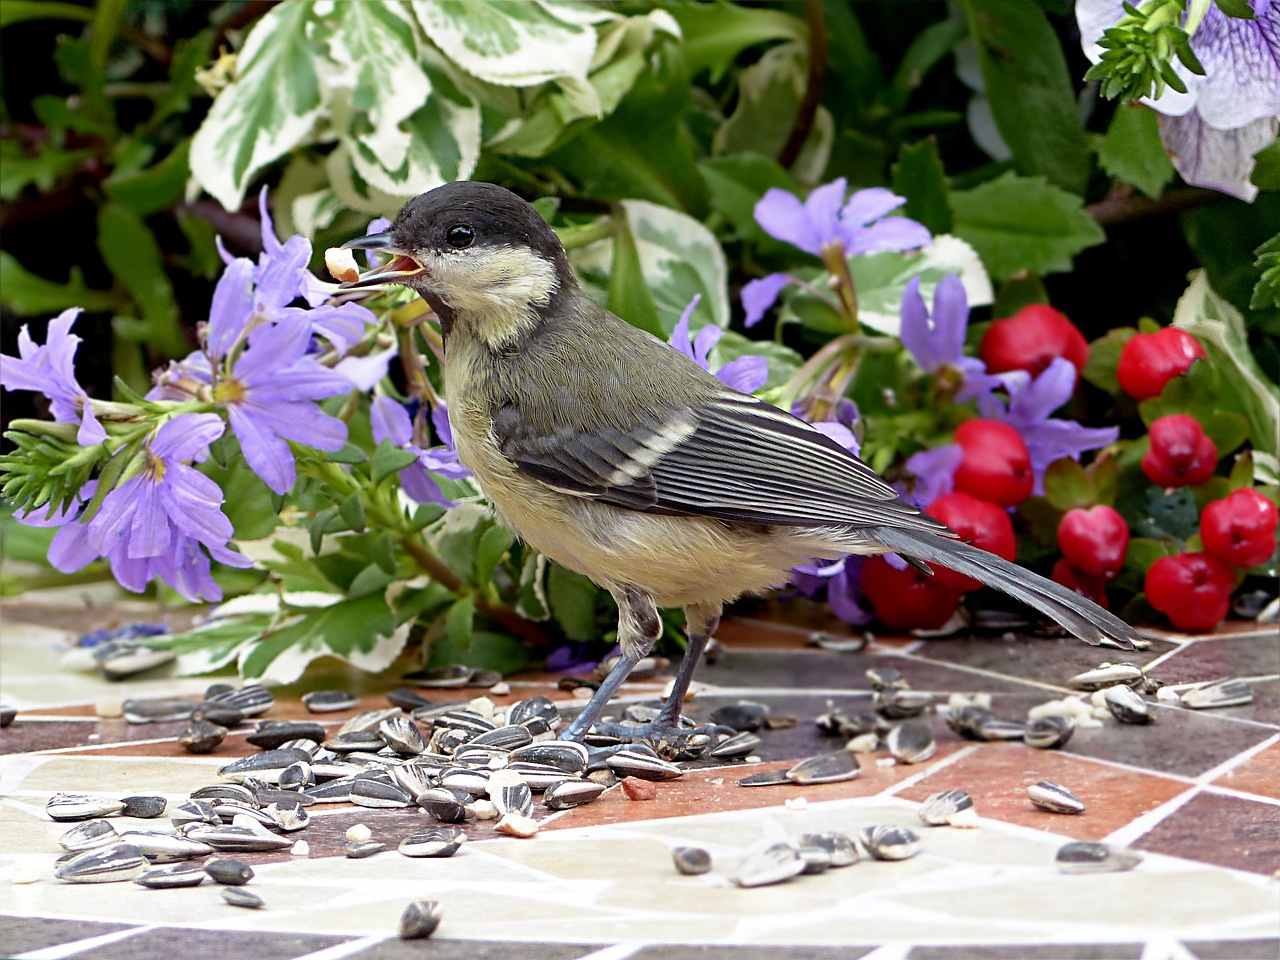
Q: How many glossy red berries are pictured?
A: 10